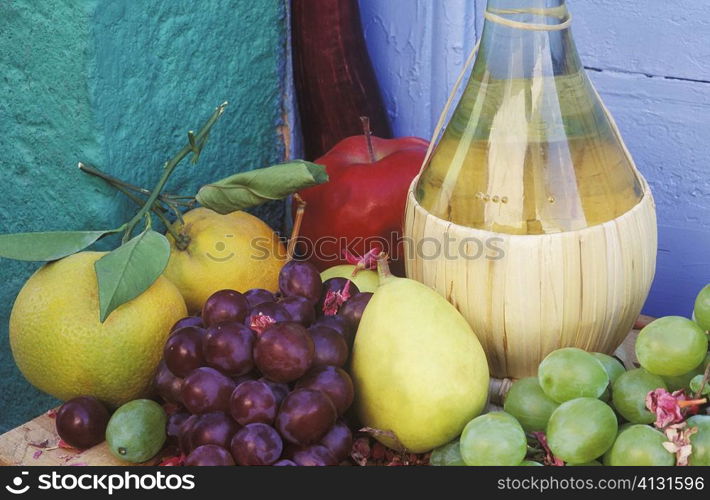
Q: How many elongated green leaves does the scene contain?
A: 3